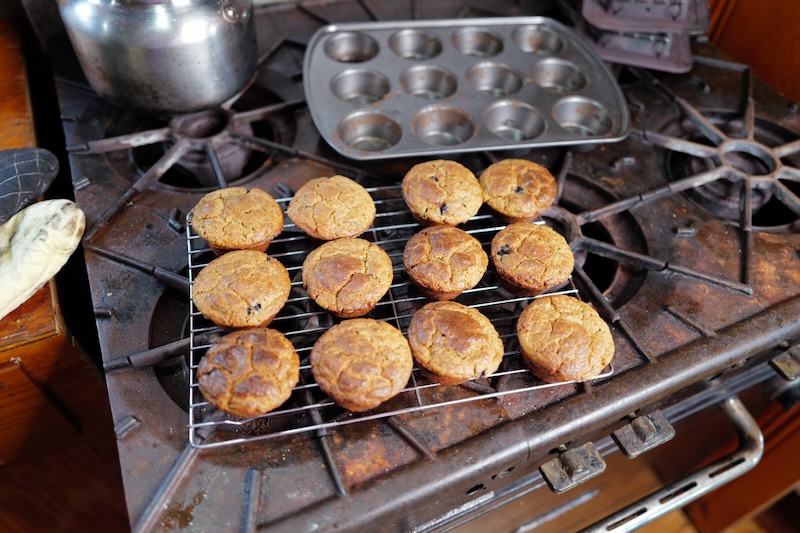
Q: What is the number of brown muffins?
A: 12